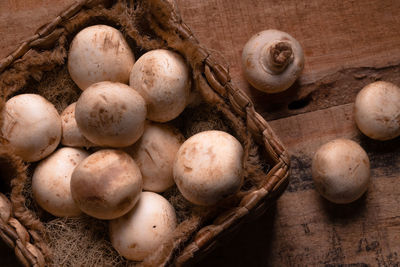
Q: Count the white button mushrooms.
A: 13